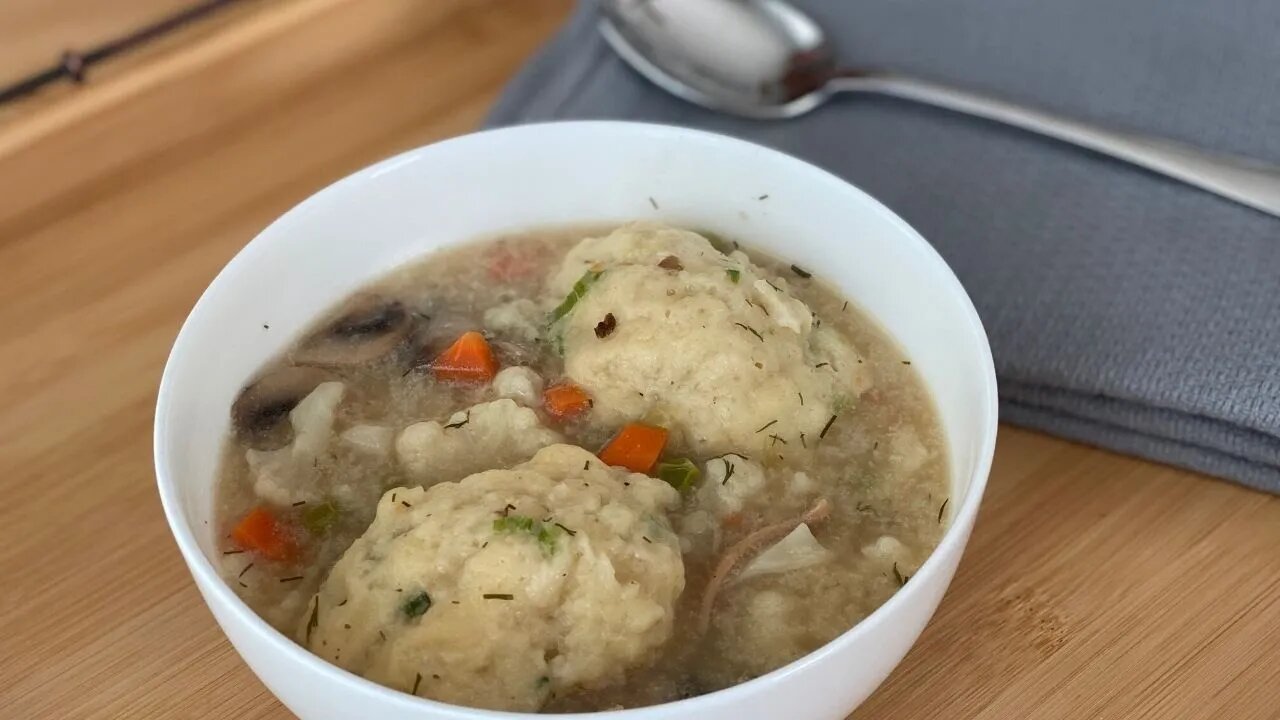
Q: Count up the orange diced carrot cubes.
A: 4